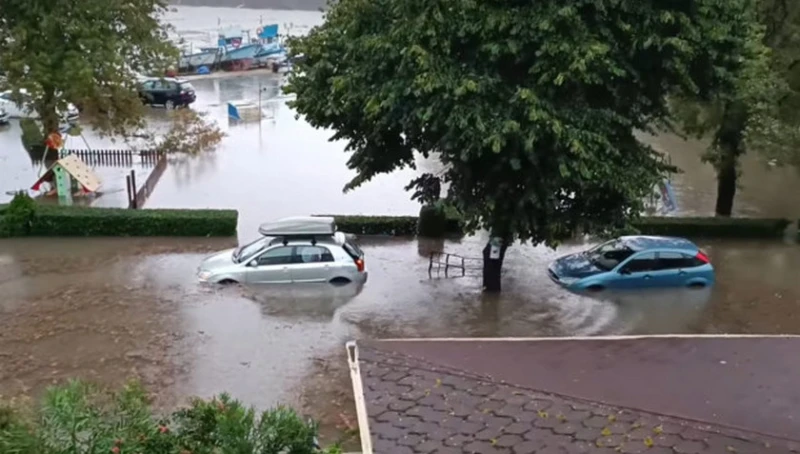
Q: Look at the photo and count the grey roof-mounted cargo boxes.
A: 1